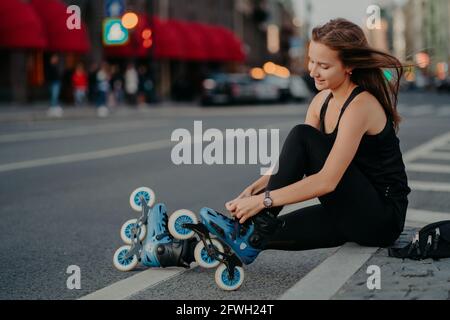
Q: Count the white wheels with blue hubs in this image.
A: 6